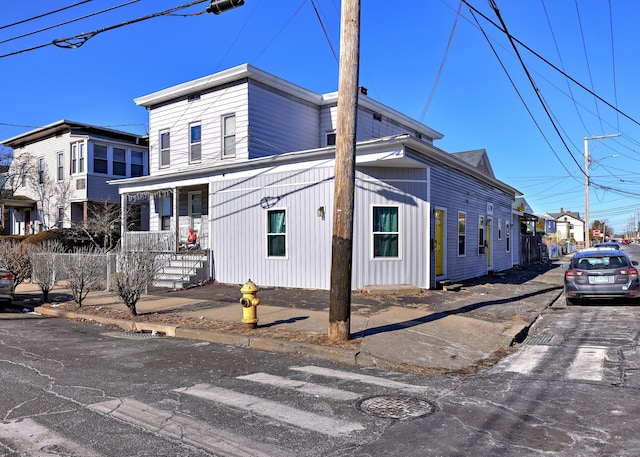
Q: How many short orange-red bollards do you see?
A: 0